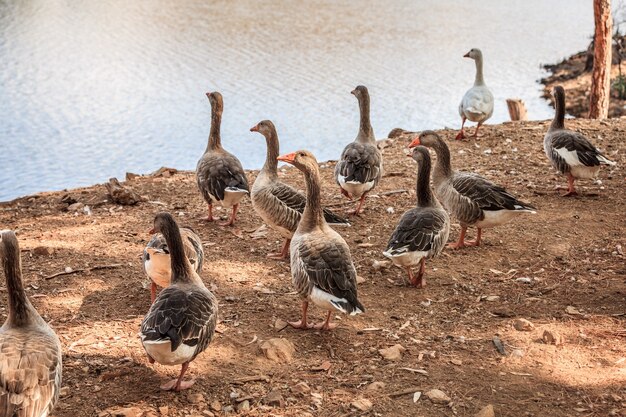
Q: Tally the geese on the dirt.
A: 11